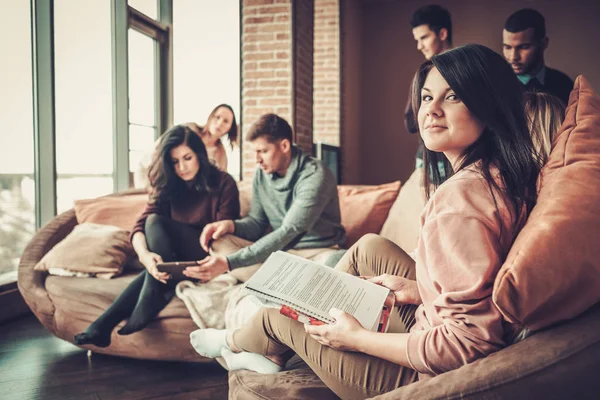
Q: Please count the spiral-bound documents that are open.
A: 1